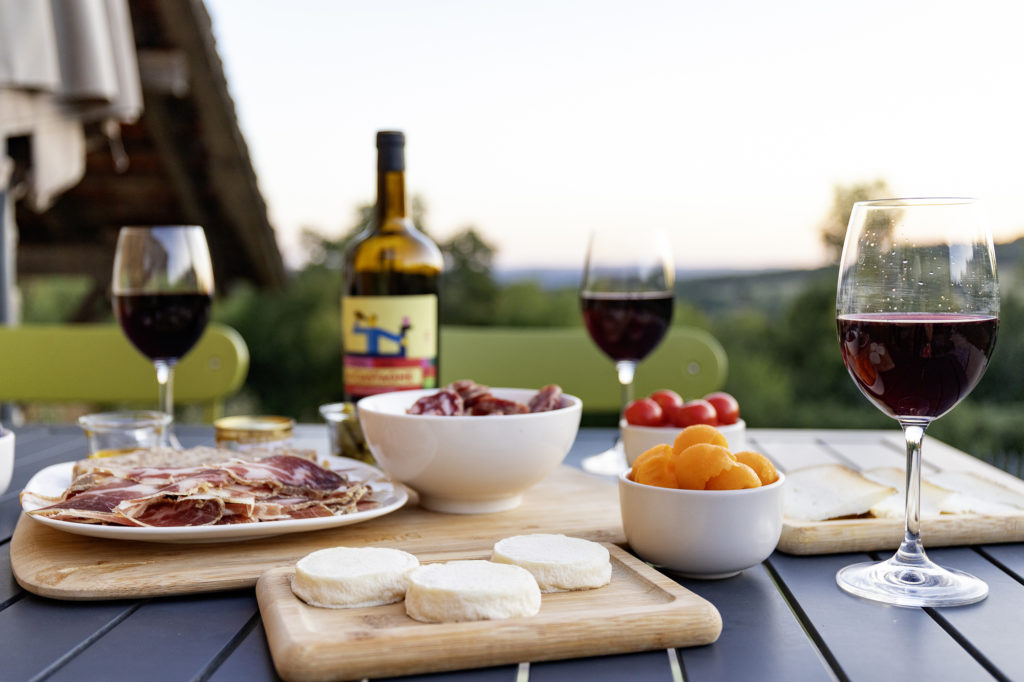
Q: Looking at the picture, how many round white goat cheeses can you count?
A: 3